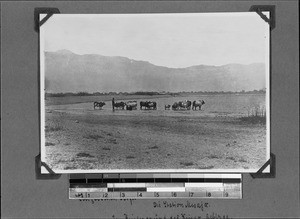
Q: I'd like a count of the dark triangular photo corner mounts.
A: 4